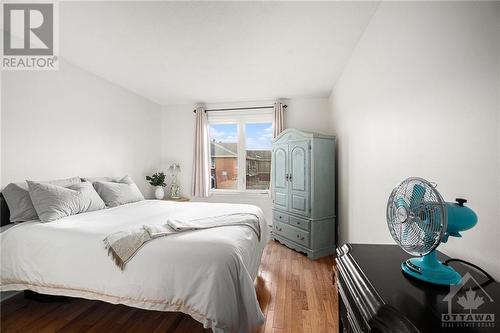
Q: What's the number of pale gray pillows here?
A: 4